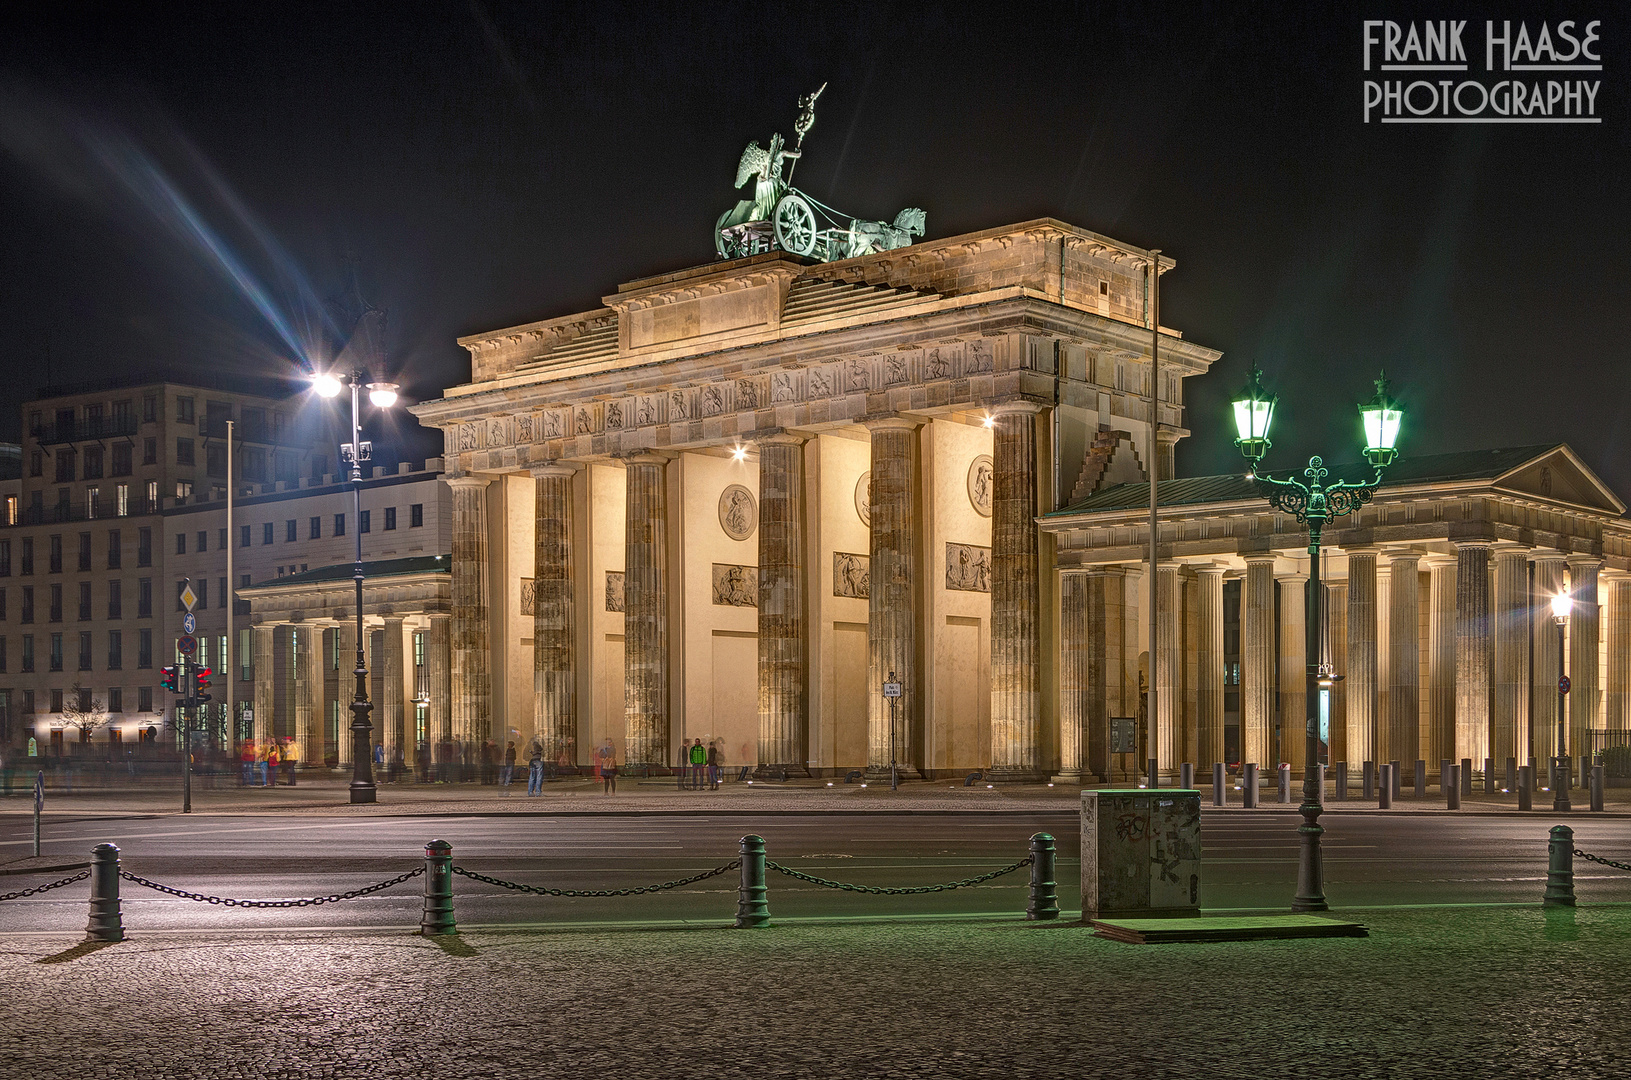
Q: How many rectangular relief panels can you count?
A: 5